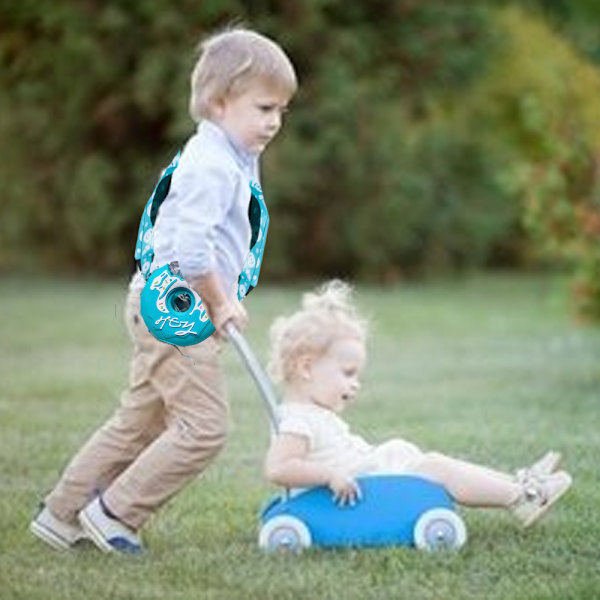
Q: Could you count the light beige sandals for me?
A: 2